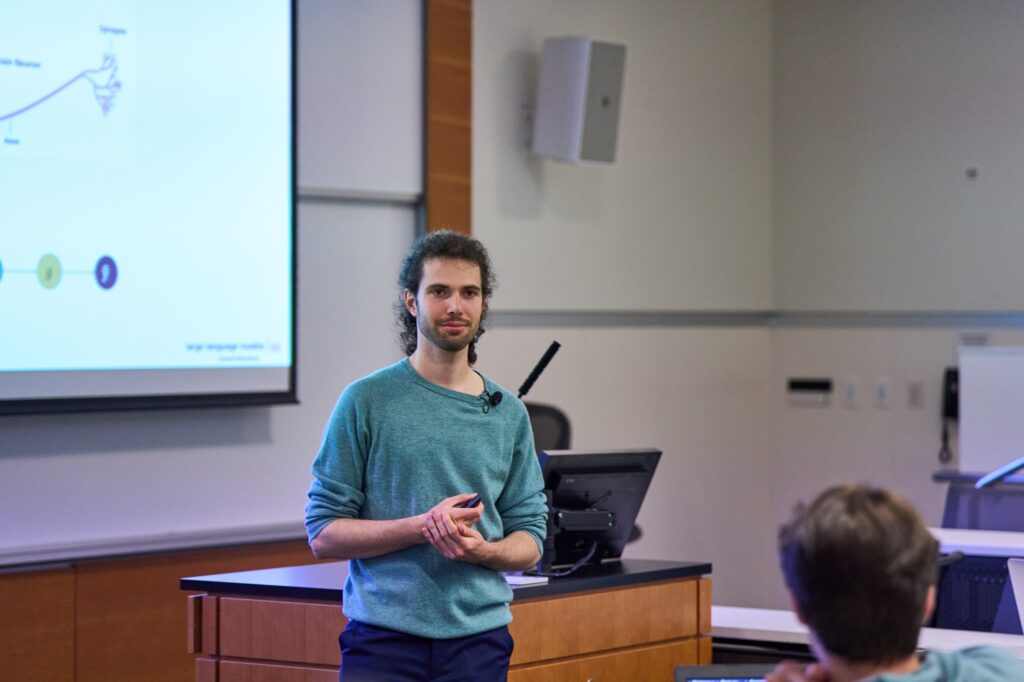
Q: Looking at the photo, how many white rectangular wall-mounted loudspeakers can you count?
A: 1